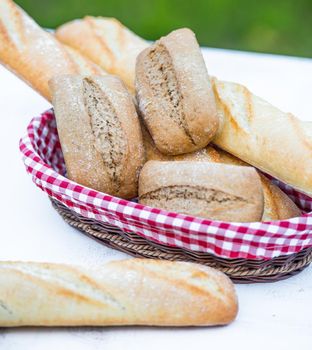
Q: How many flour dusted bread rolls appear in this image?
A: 3